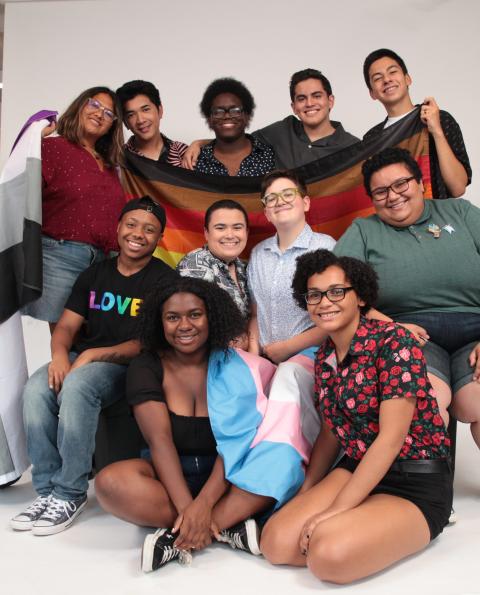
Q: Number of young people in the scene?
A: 11